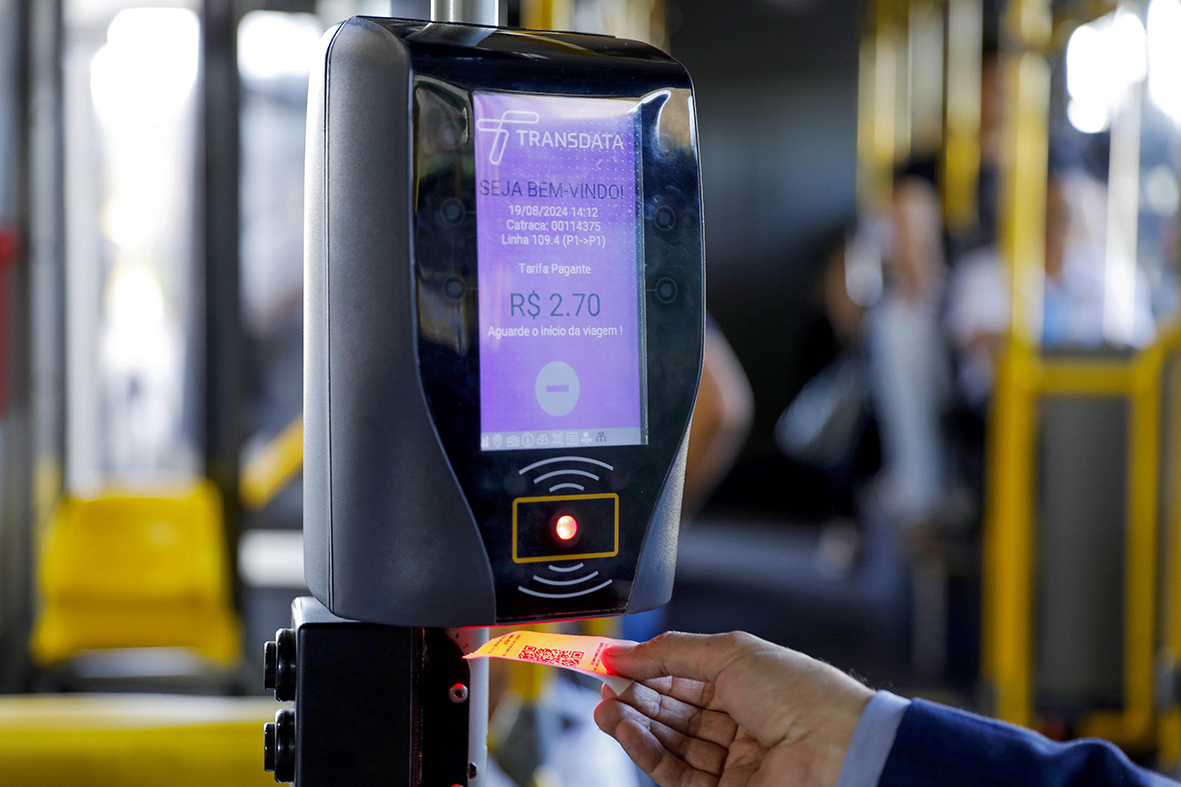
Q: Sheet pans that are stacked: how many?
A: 0